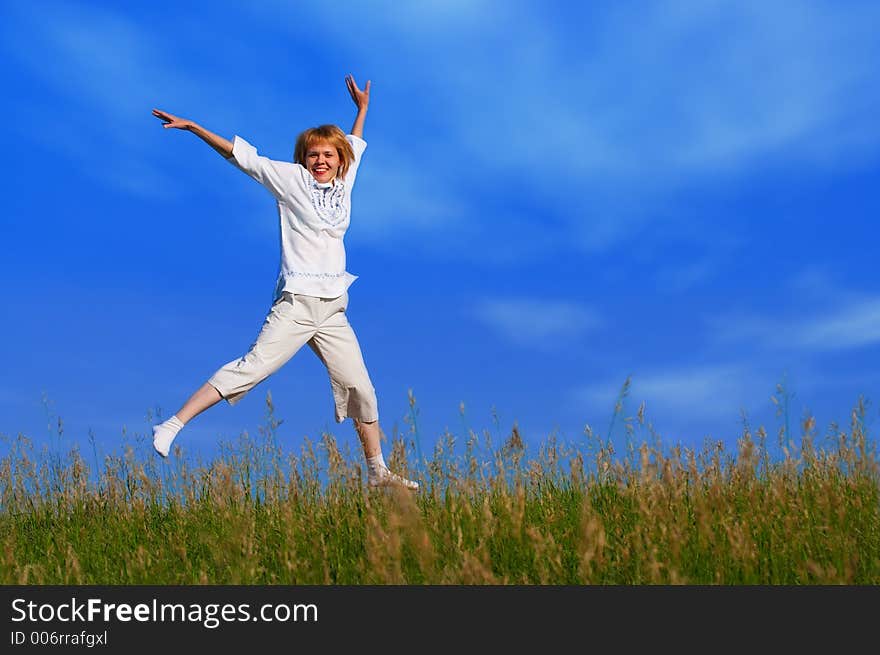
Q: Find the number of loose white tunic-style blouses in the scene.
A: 1